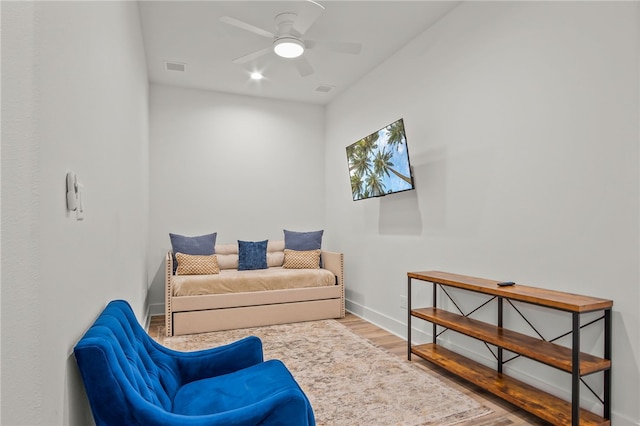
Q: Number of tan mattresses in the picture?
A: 1